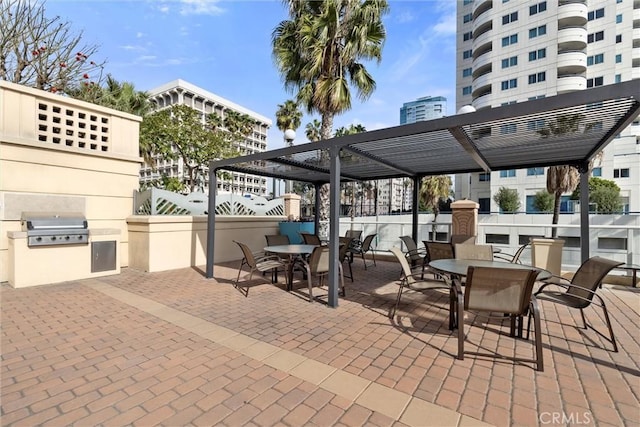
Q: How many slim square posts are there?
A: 5